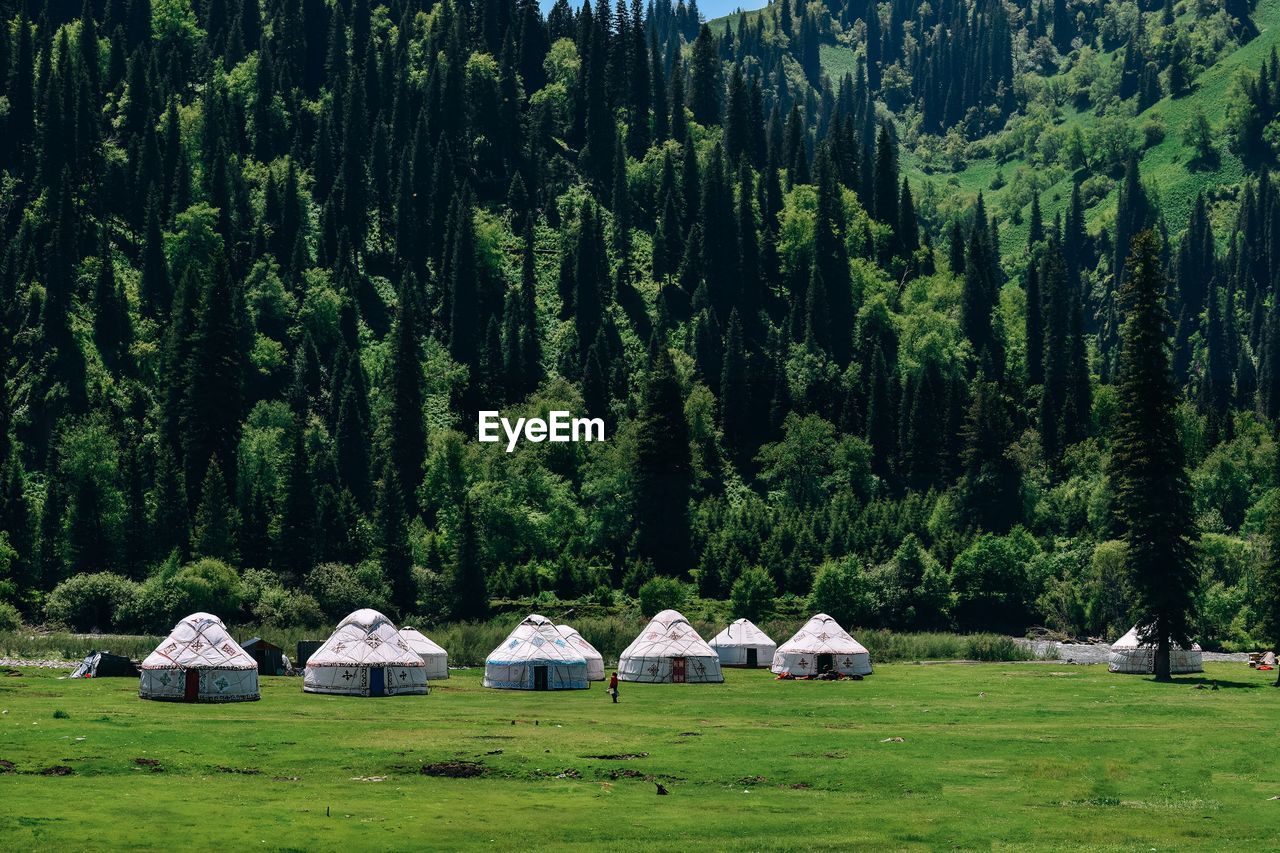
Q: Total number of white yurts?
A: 9